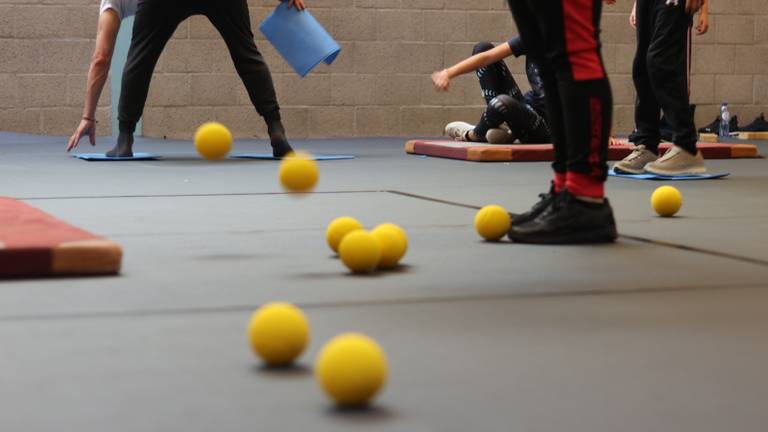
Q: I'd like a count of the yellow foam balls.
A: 9